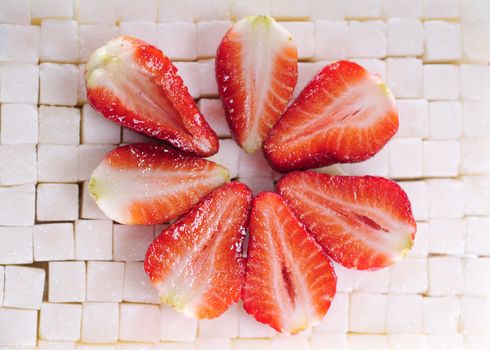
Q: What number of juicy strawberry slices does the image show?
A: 7